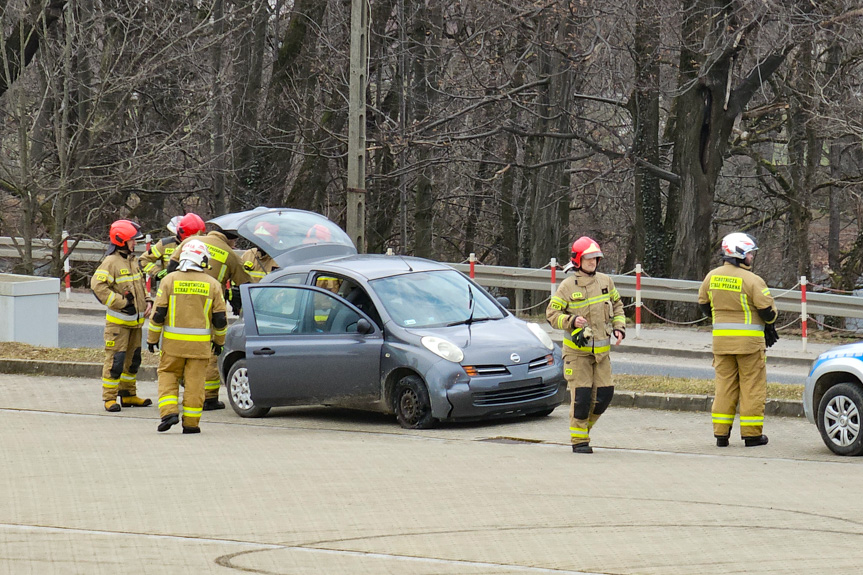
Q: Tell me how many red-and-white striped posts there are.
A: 6